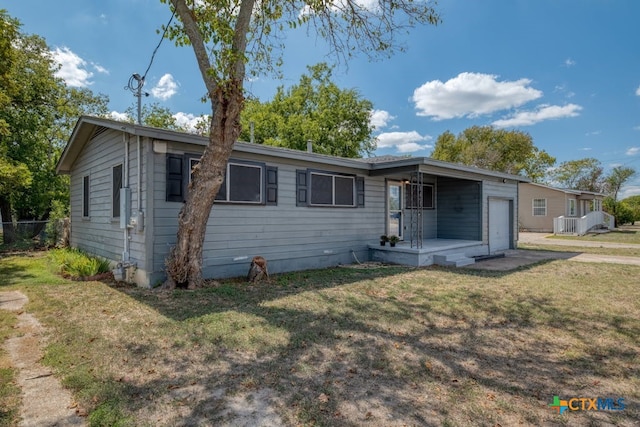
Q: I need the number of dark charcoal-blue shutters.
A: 4